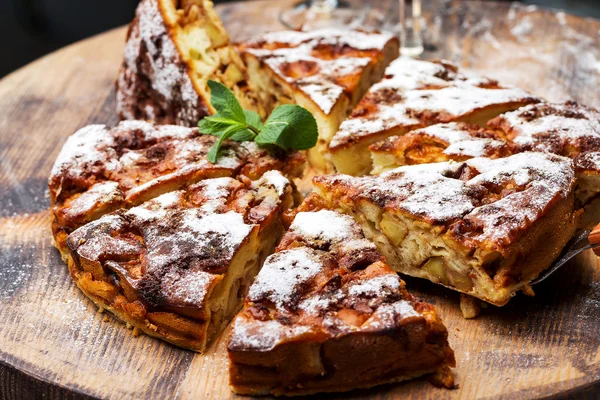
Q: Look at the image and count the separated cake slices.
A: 8